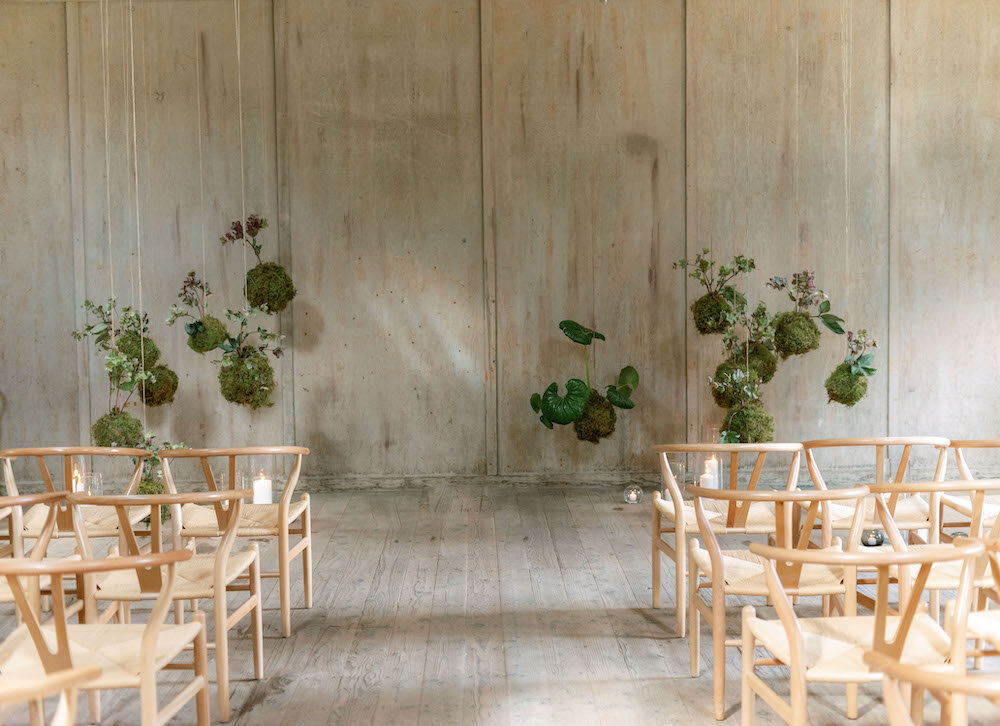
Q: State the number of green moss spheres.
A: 14